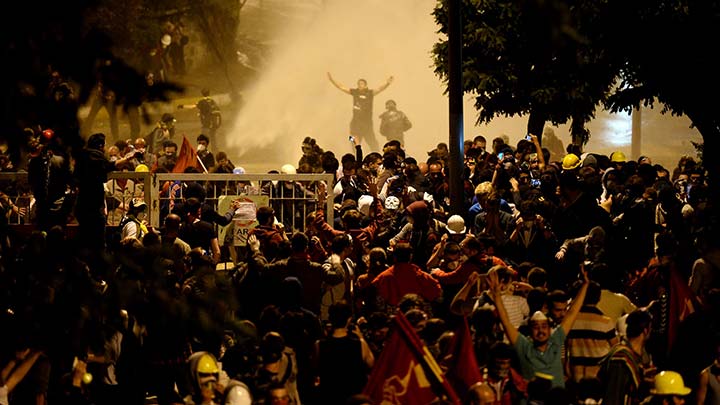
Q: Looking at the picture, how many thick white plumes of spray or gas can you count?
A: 1